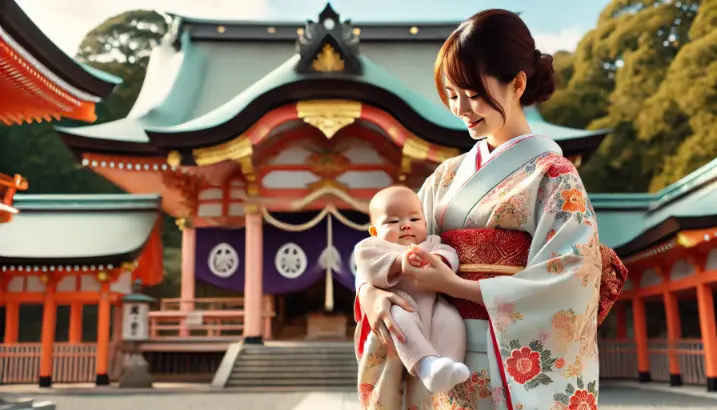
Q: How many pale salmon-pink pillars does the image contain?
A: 2